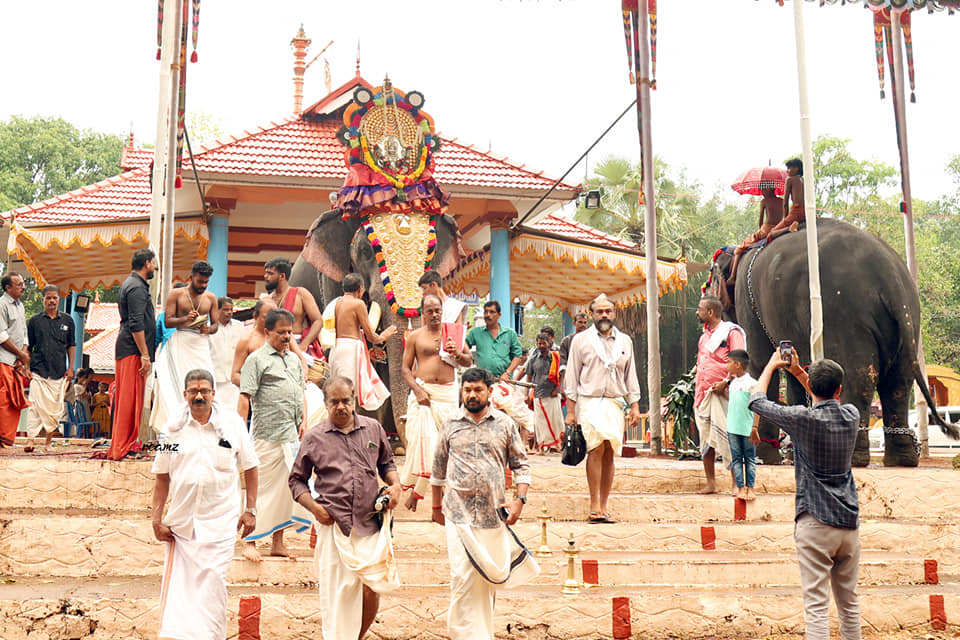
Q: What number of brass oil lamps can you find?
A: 2